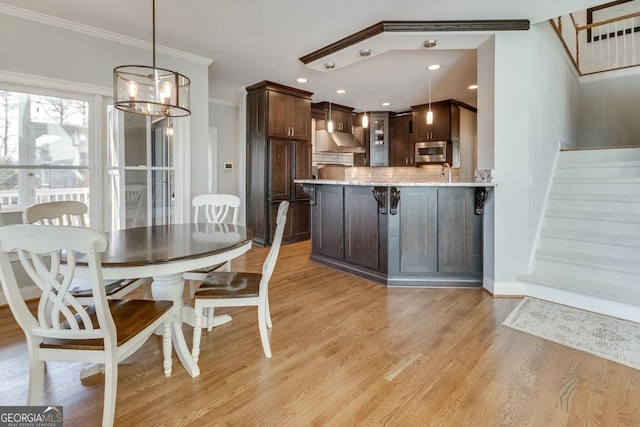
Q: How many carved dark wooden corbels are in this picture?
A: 4